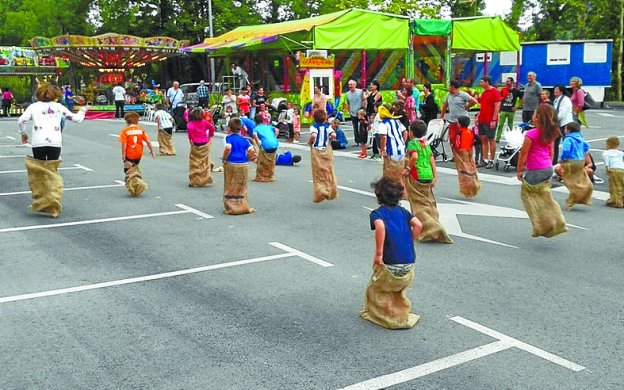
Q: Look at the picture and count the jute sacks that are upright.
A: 14